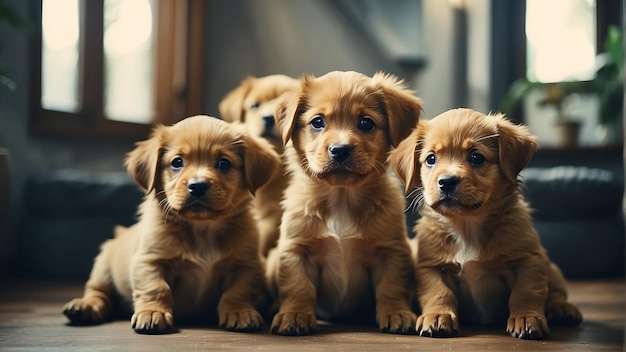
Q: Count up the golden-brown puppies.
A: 4